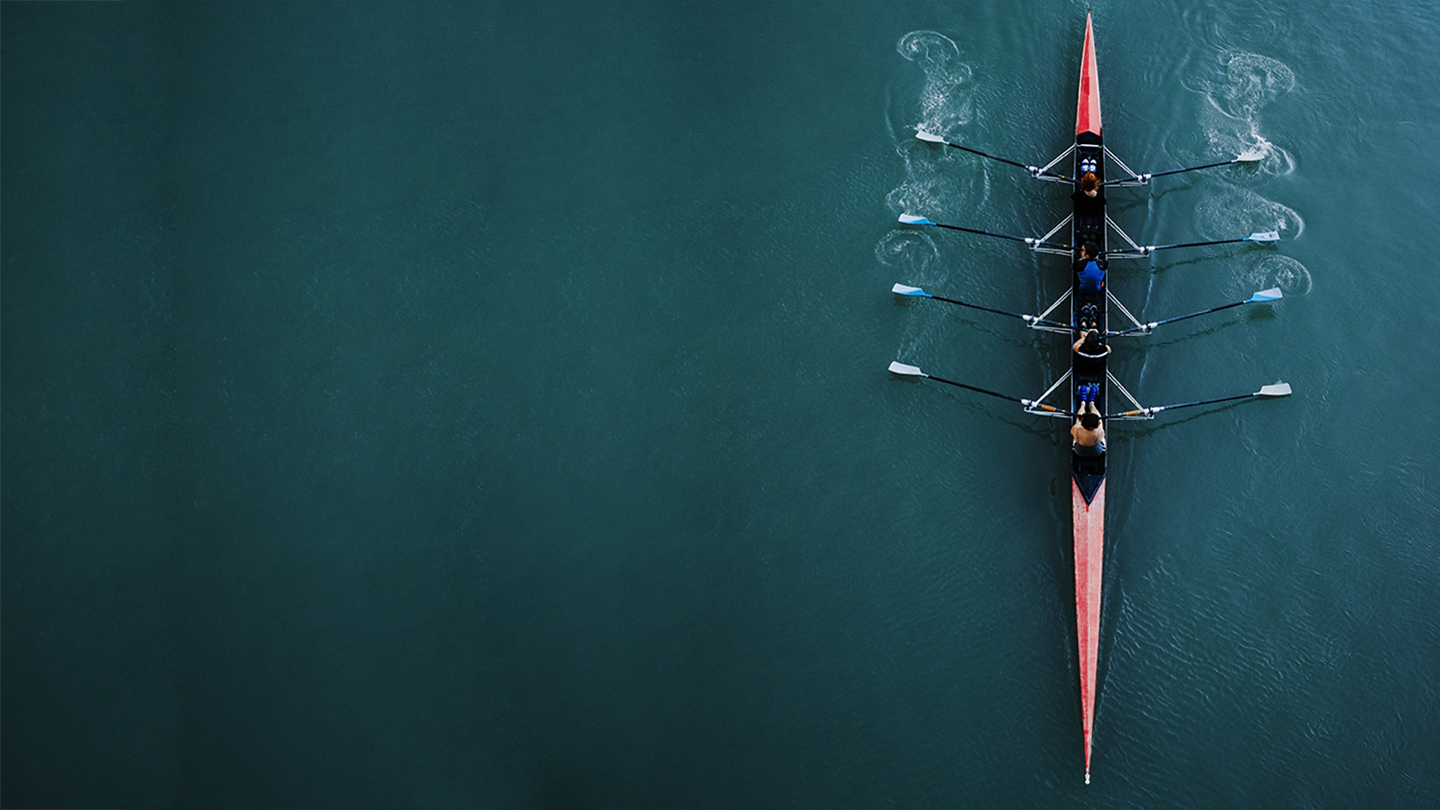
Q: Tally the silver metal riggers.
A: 8